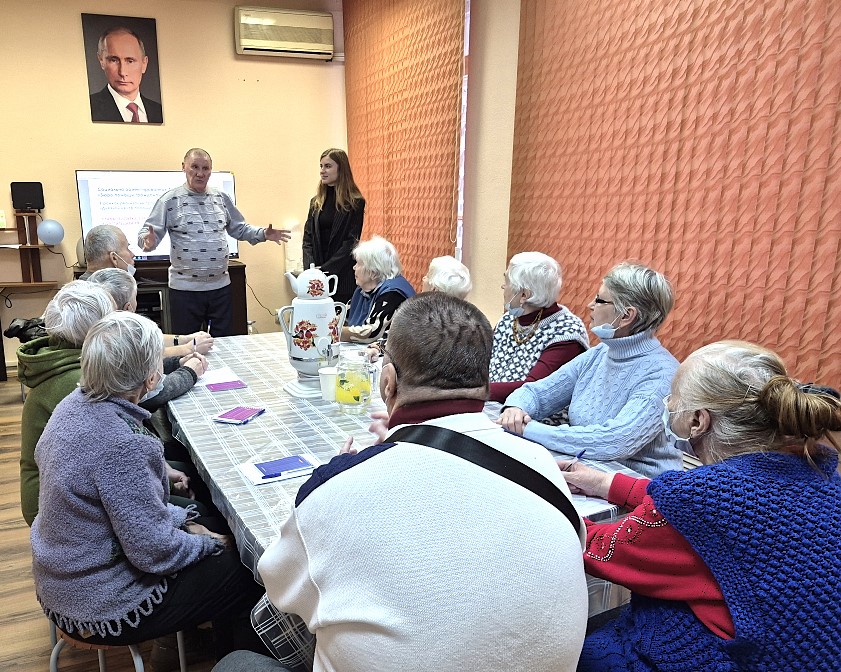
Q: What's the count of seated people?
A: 10